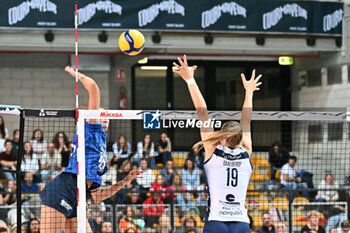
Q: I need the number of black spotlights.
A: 7